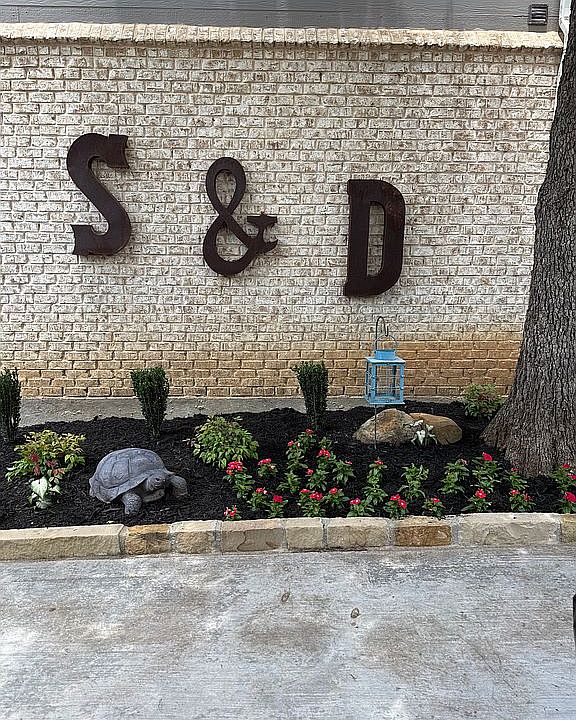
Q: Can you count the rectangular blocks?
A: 9